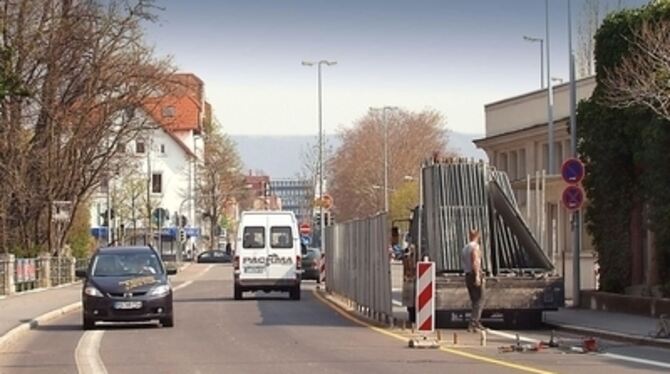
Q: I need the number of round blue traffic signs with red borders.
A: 2